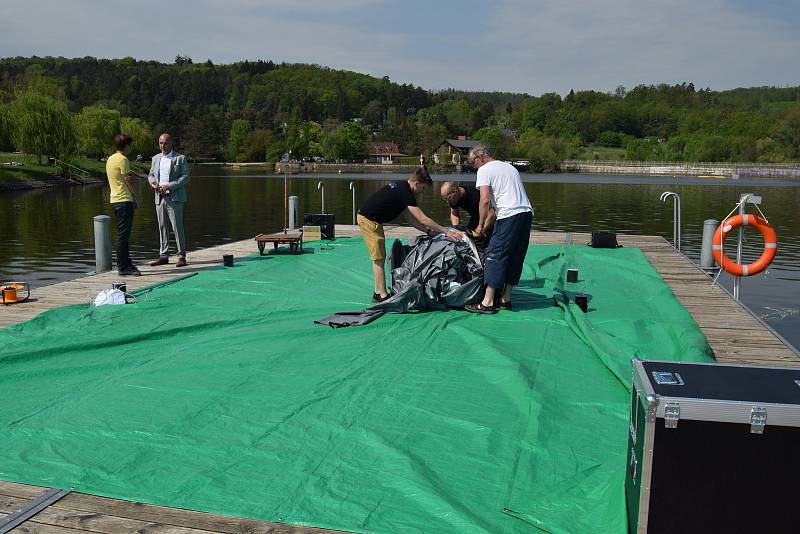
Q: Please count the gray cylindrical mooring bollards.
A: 3